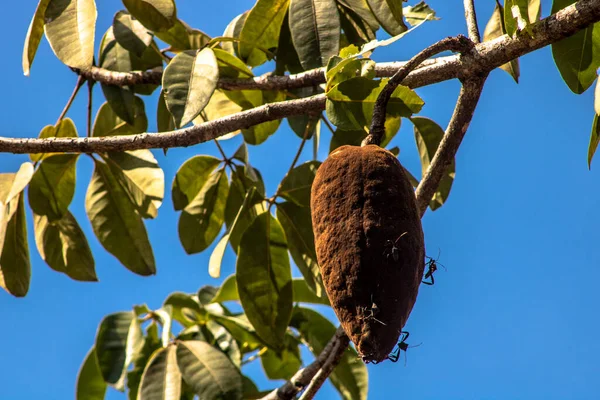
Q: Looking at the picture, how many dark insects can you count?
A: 4